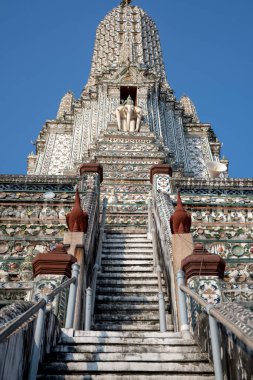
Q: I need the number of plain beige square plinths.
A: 2